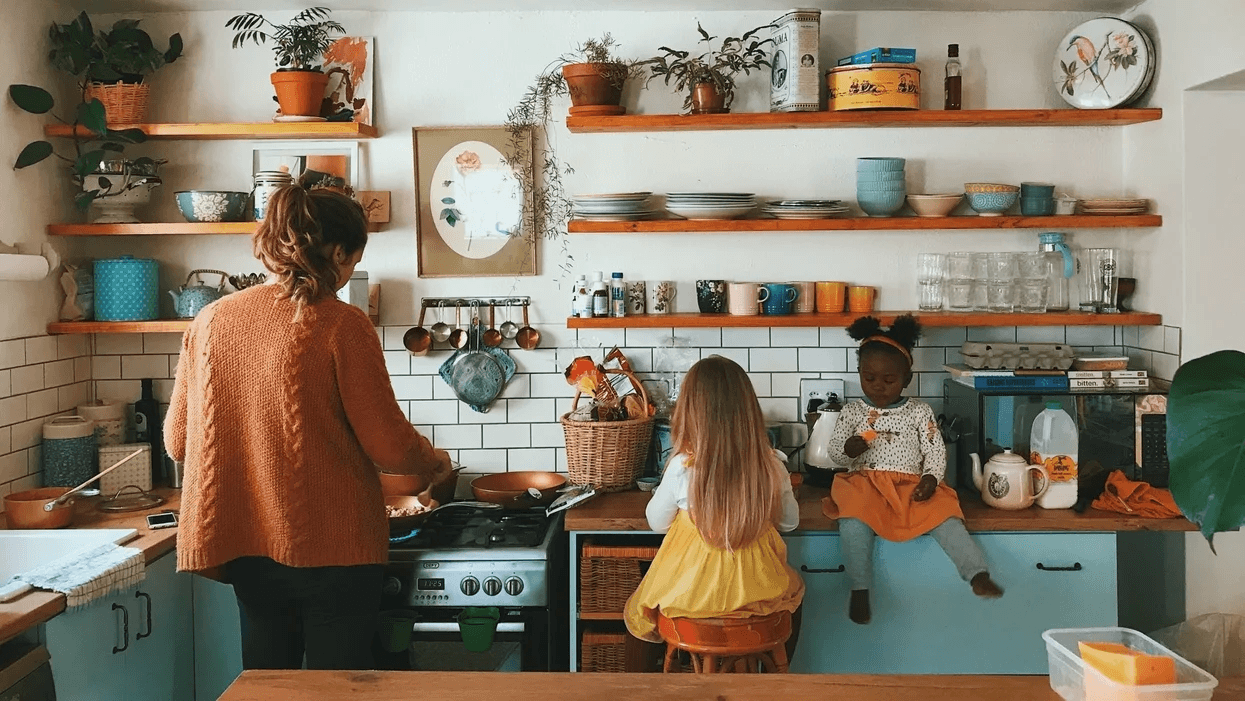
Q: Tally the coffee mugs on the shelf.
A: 8